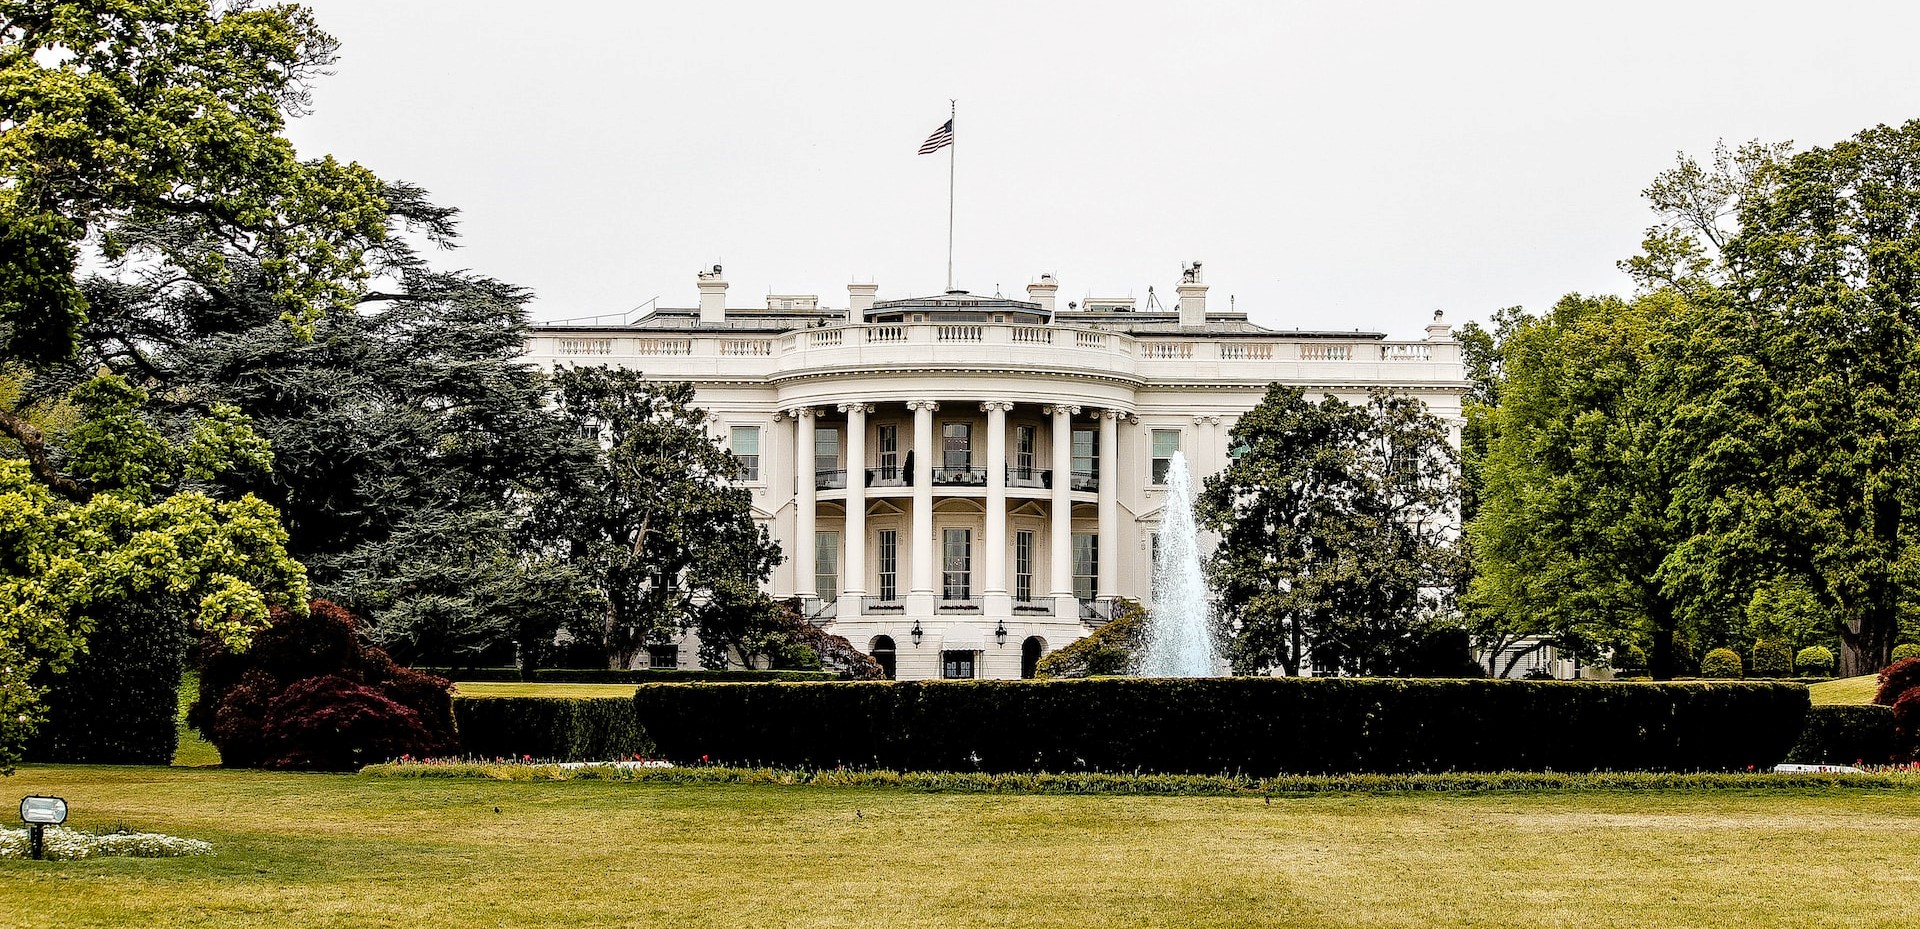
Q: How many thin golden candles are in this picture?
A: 0